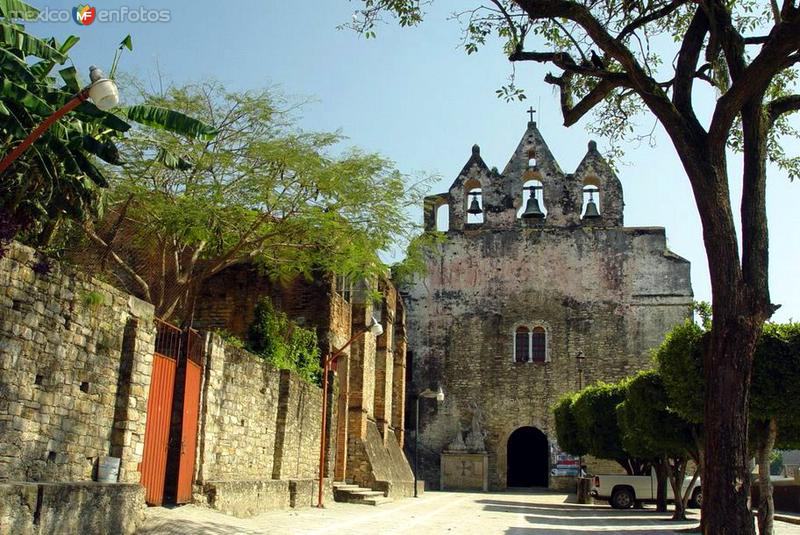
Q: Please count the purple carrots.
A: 0